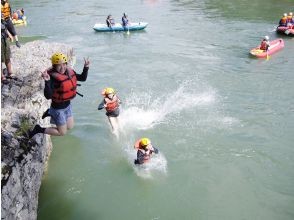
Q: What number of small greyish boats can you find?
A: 0